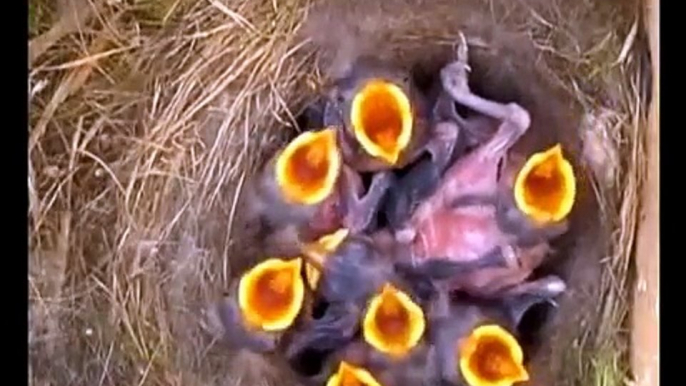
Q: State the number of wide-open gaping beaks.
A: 7